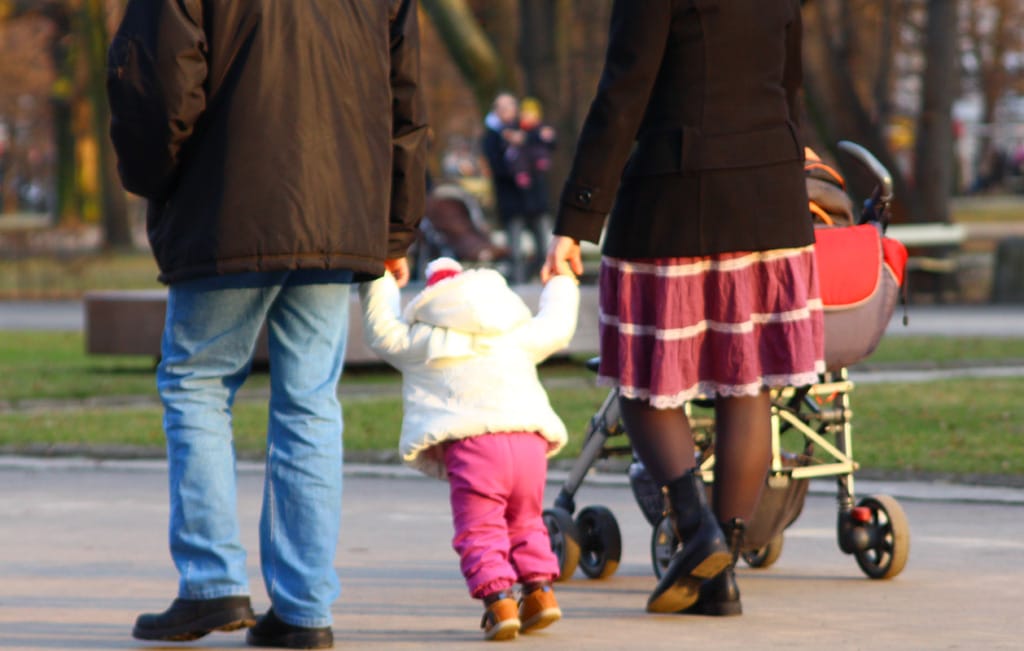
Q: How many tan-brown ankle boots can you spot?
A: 2